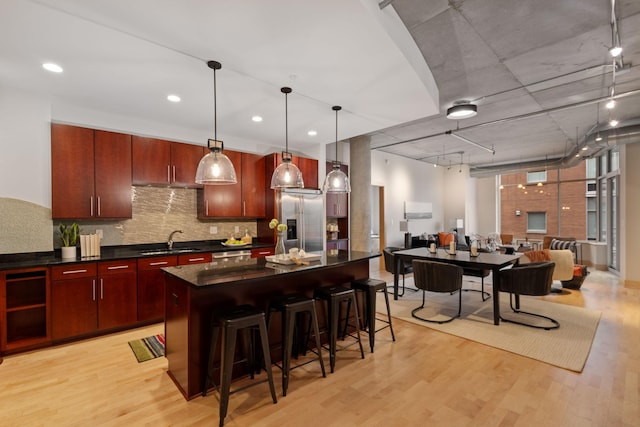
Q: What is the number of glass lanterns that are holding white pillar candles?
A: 3